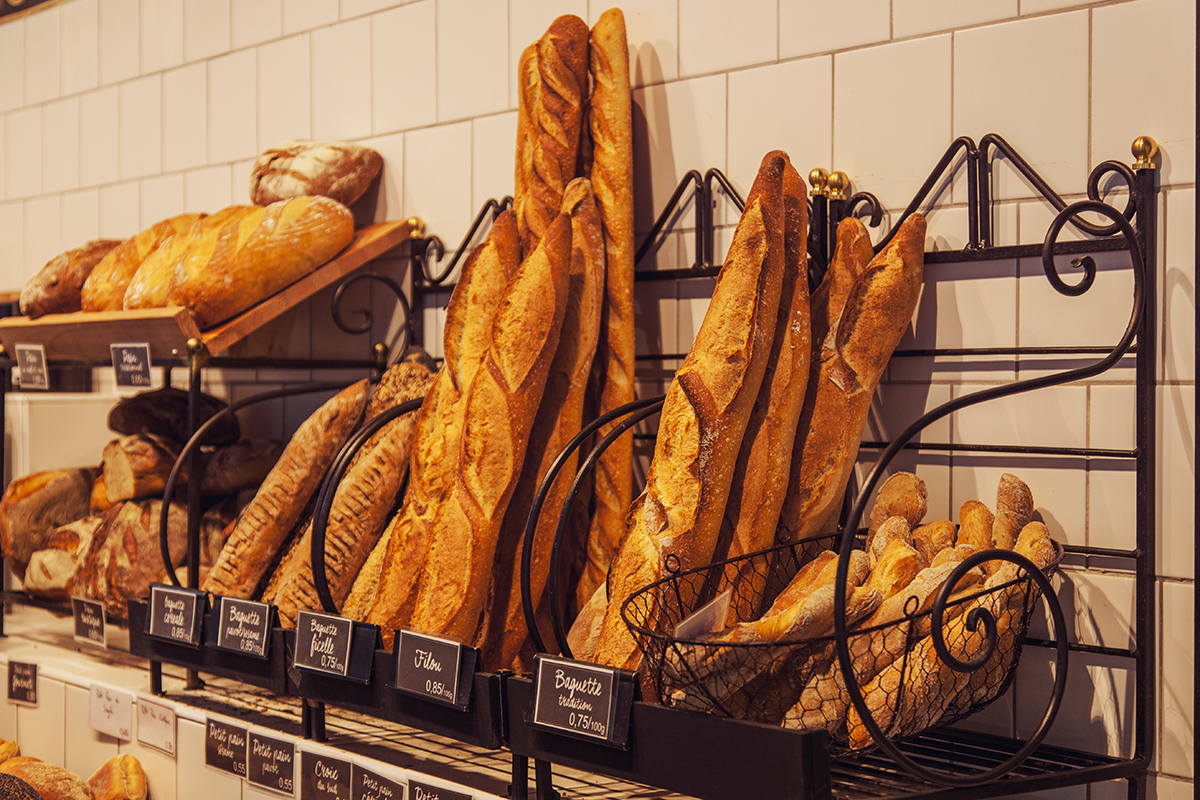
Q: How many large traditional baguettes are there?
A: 4